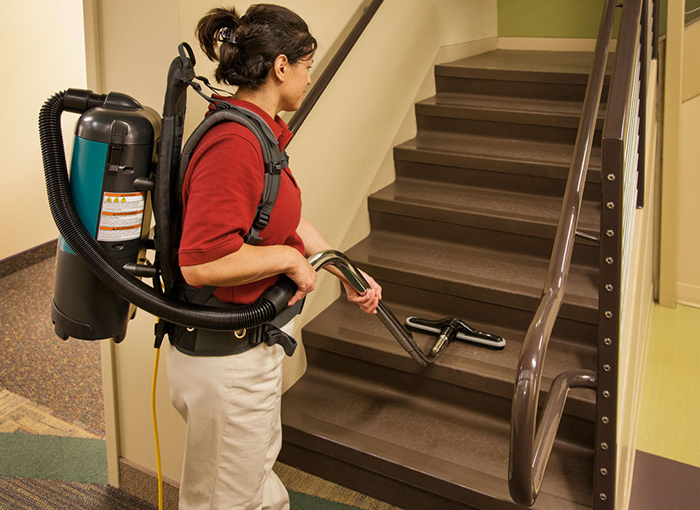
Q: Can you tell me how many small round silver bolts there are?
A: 13